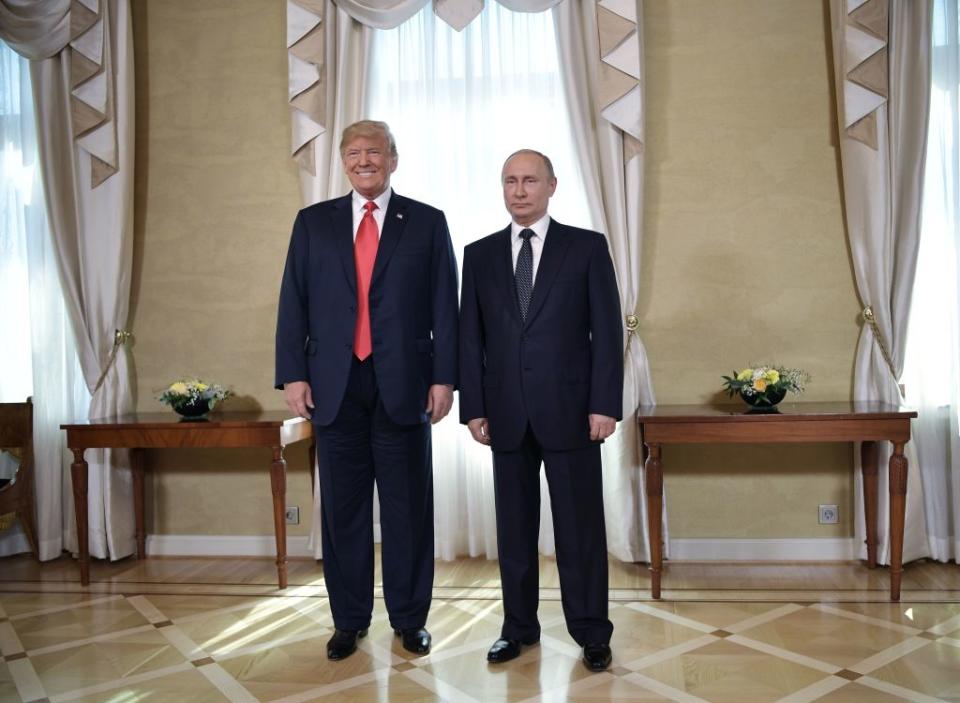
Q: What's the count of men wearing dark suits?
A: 2